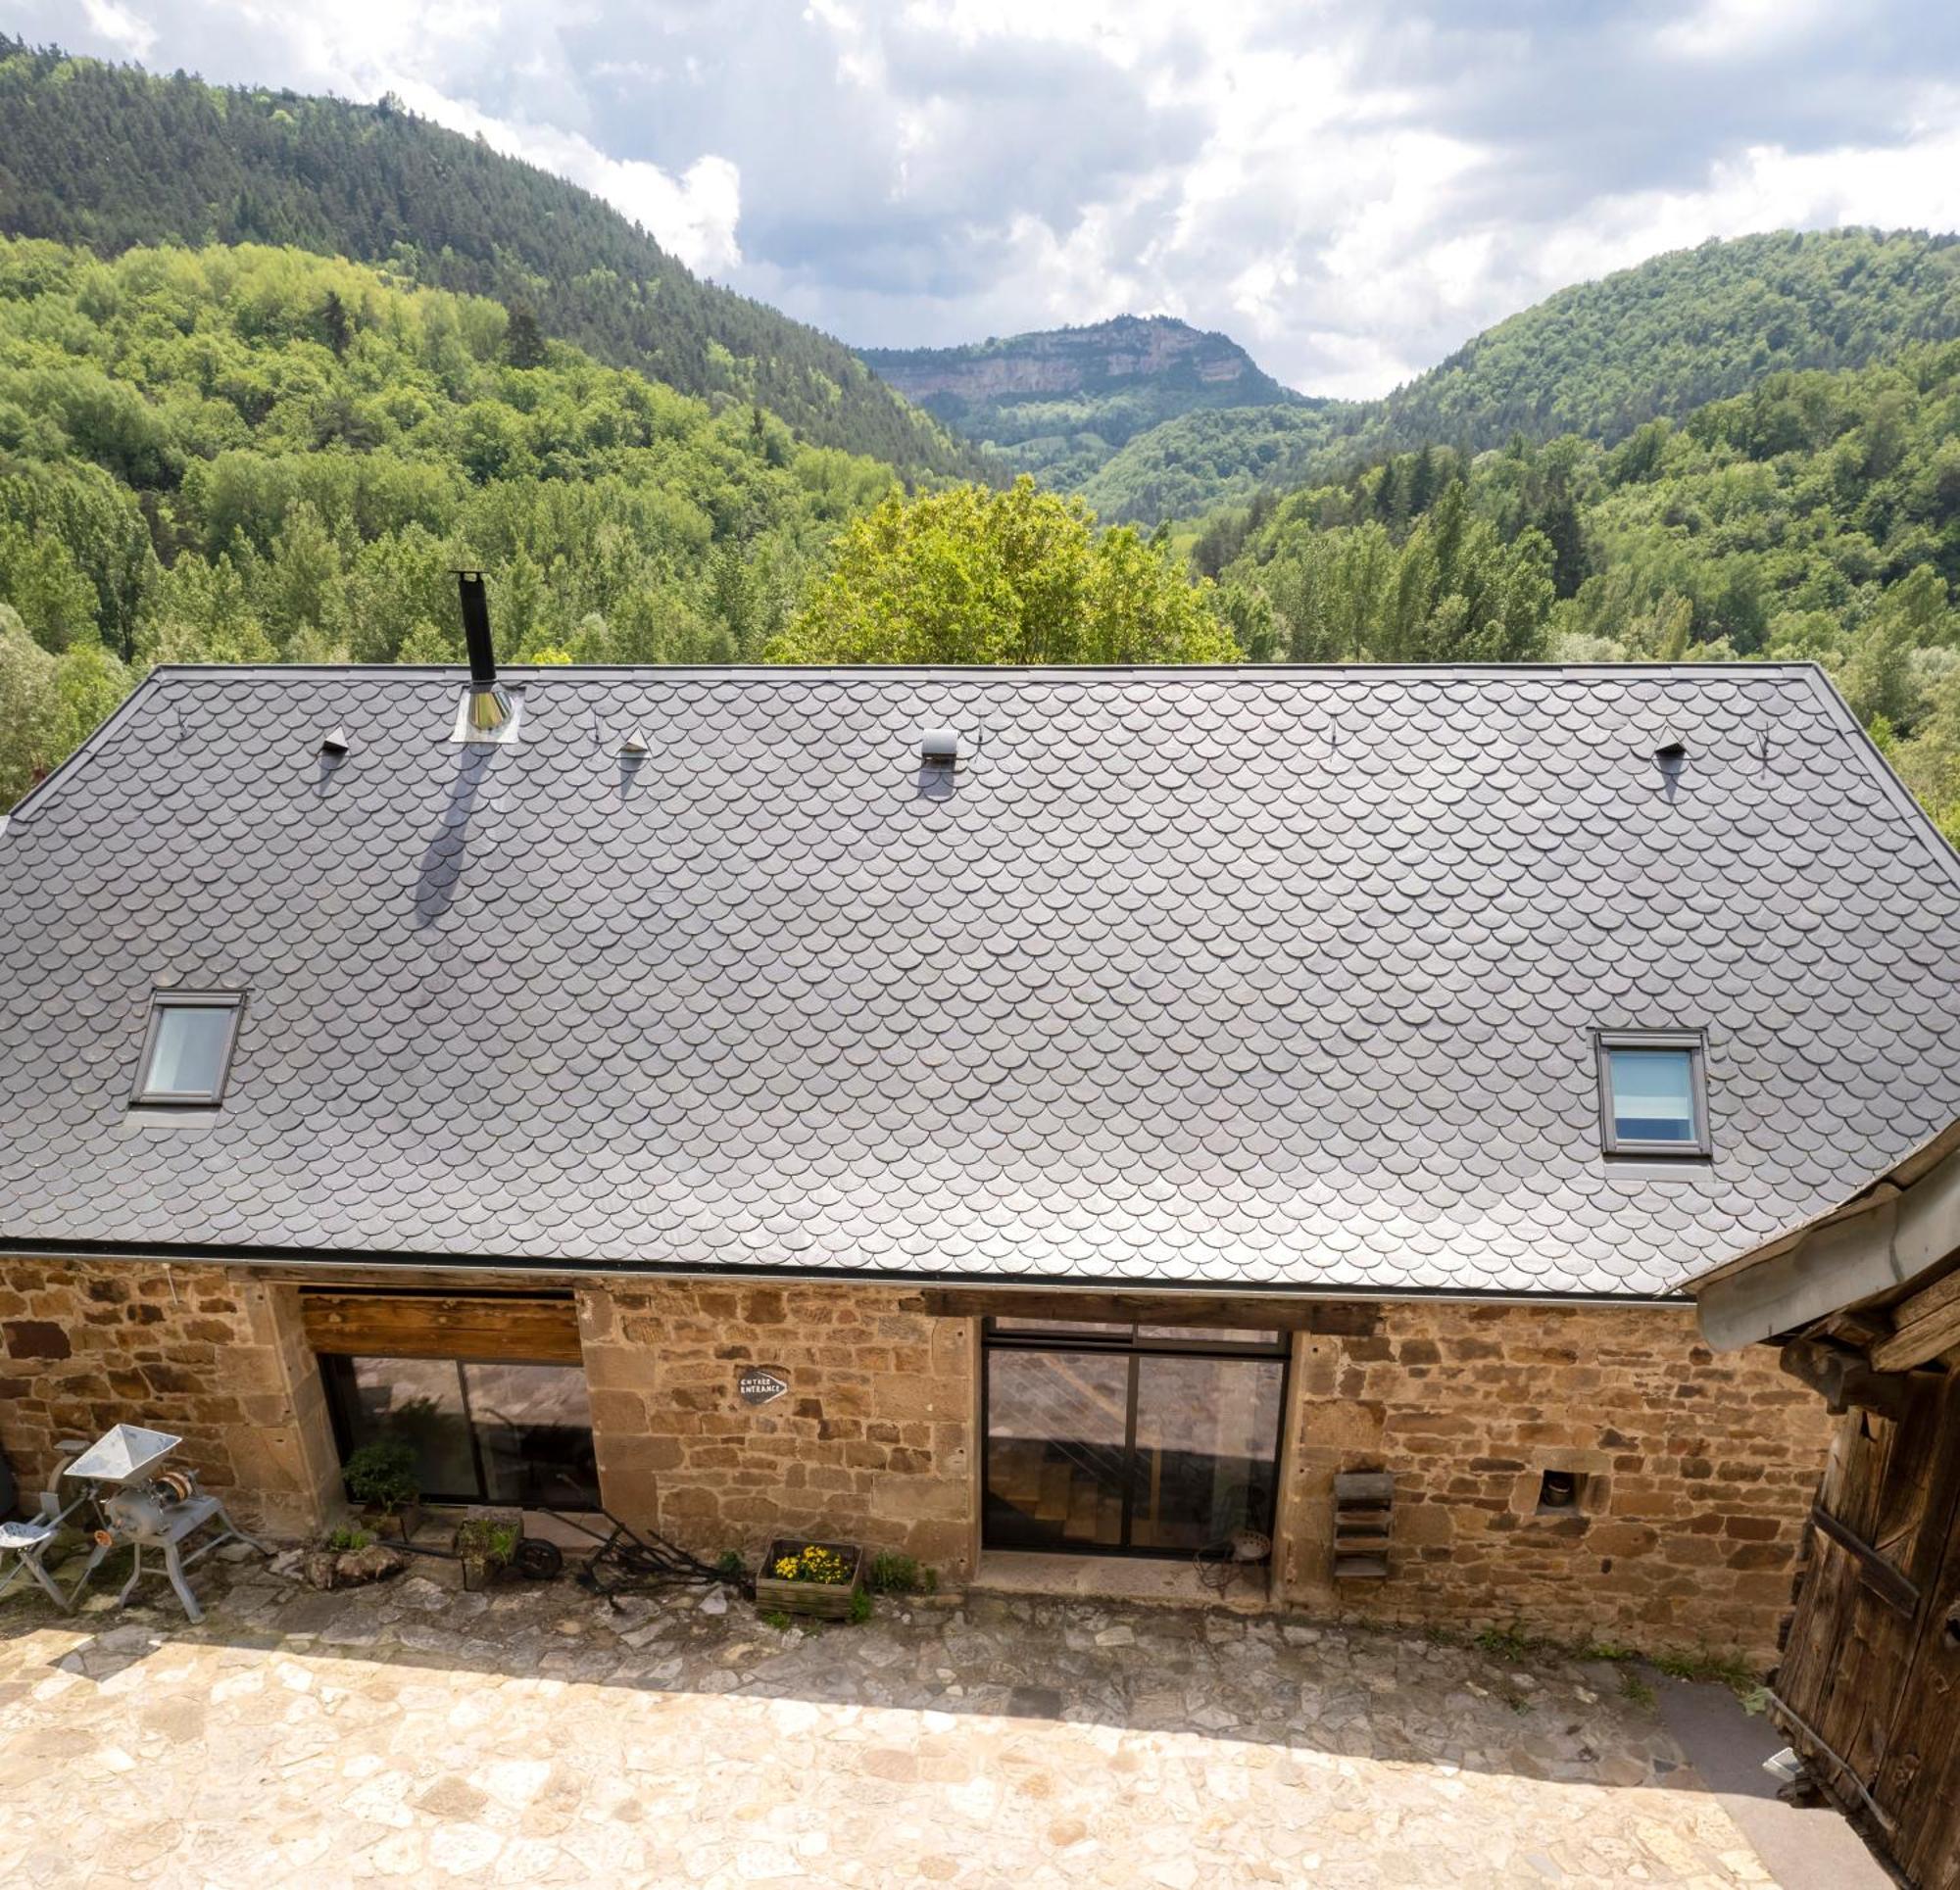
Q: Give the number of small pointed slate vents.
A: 3